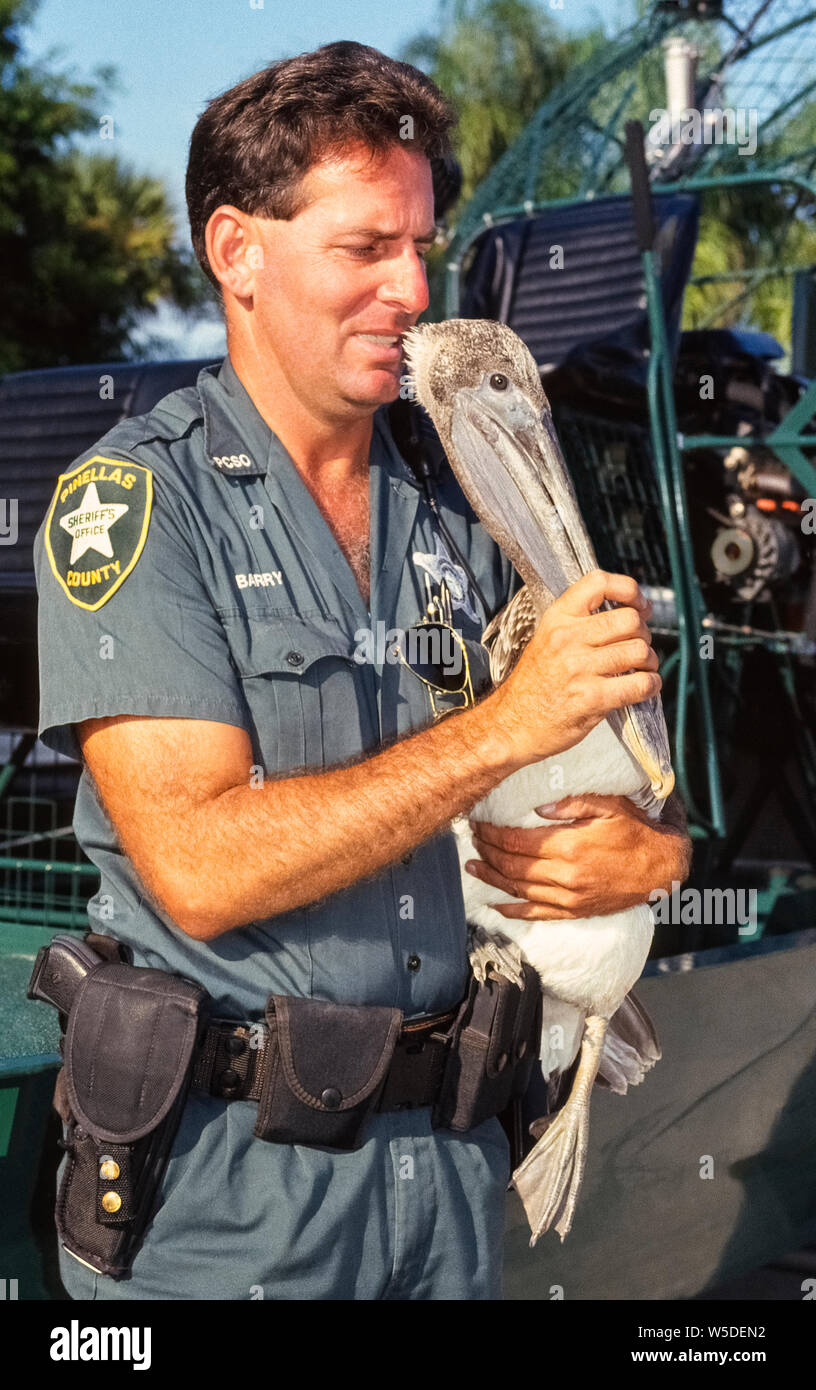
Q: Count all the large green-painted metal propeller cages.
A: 1